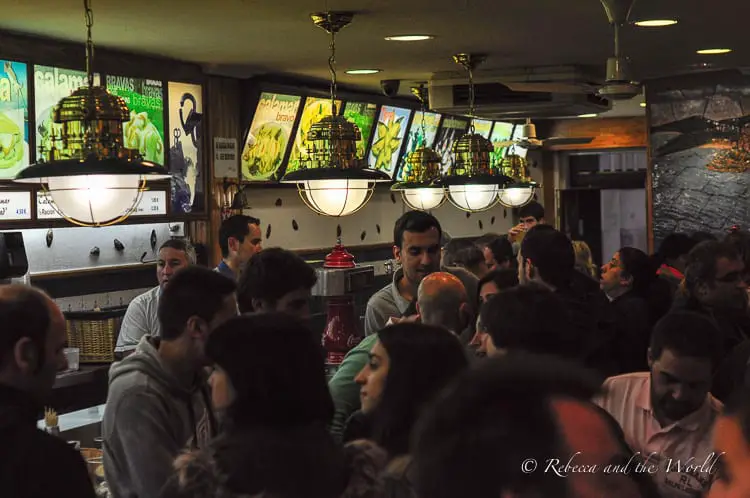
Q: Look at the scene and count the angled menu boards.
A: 9